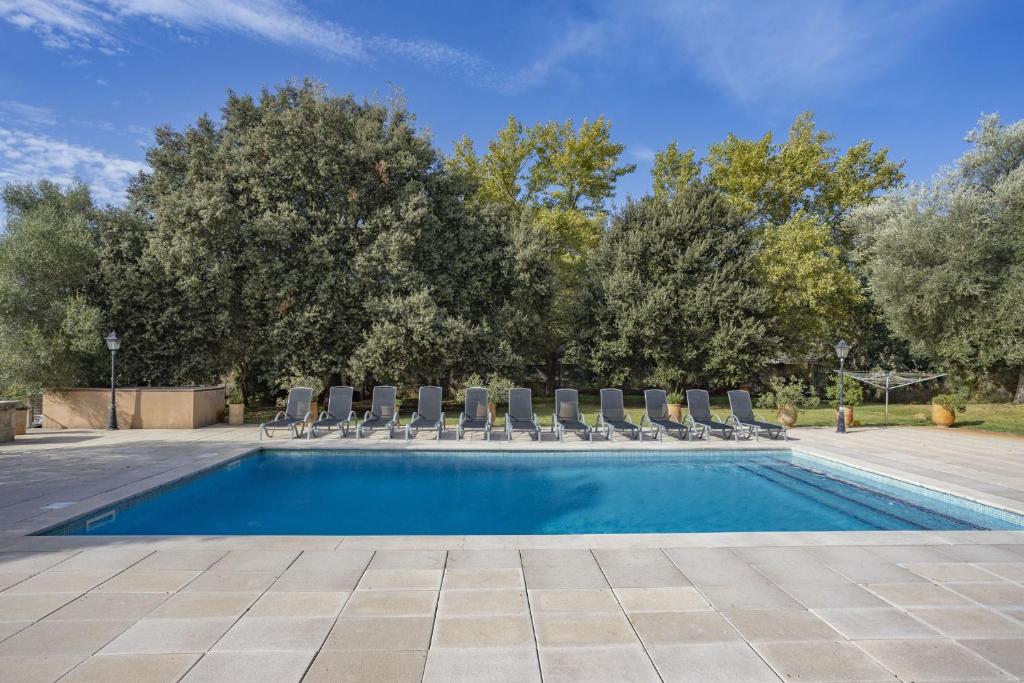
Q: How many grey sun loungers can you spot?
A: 11